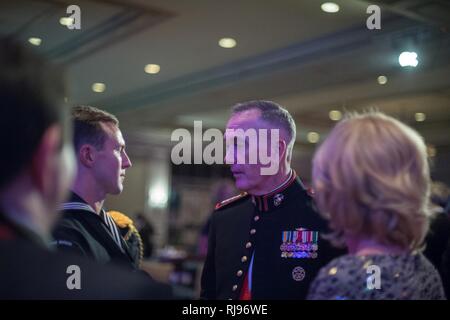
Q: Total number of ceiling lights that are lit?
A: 11